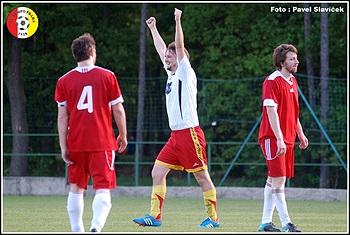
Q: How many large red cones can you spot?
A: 0